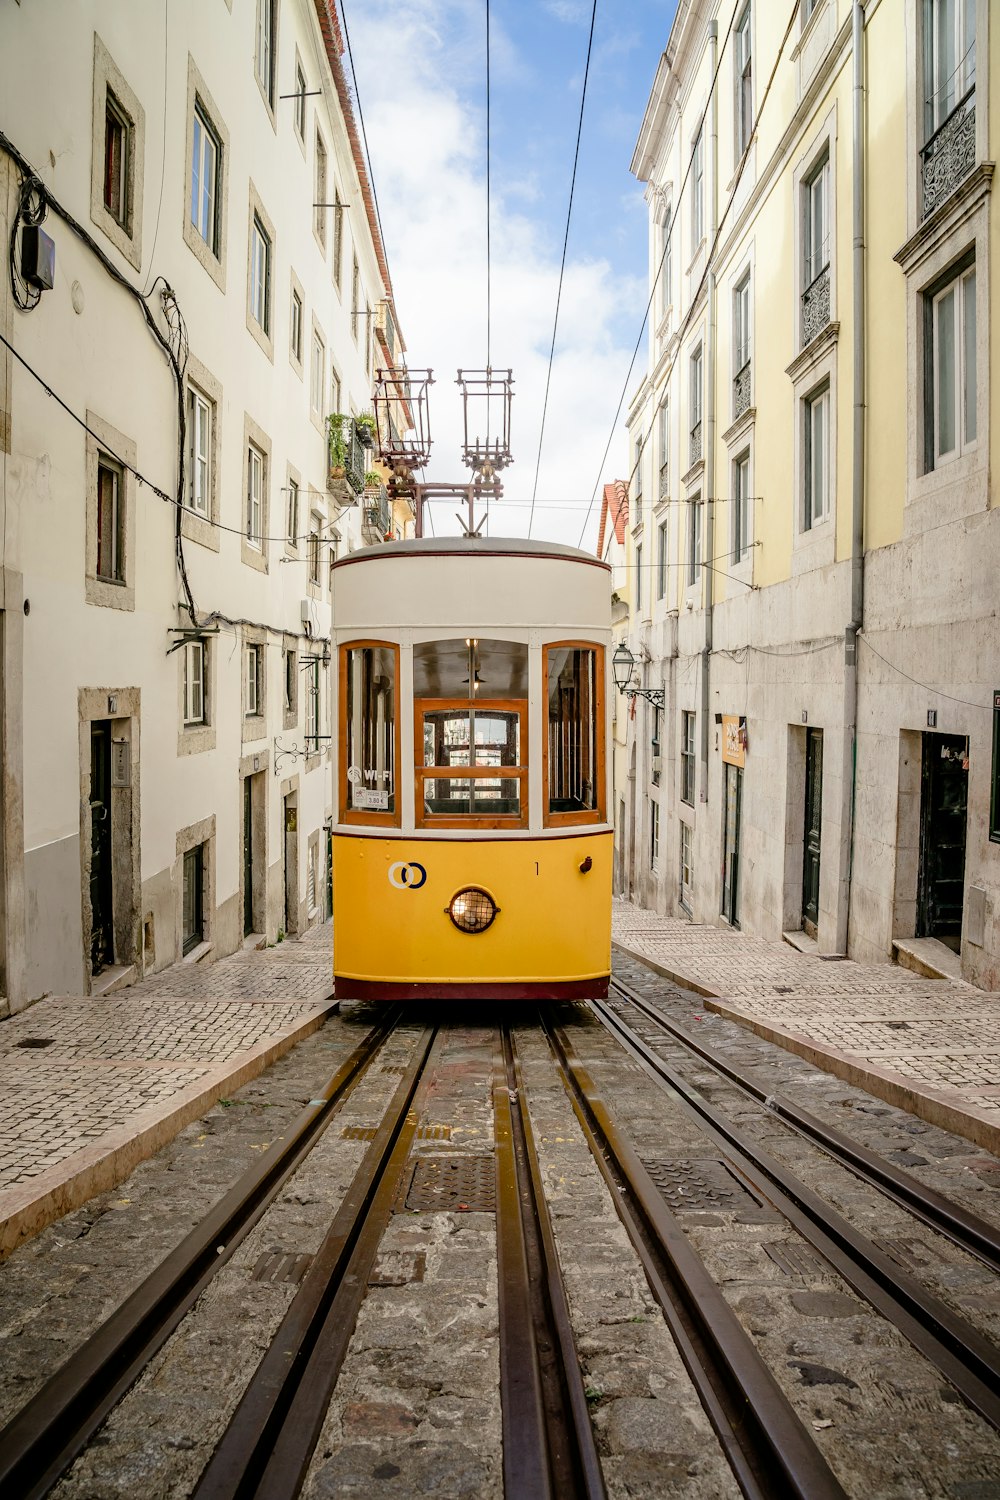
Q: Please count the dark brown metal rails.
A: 6